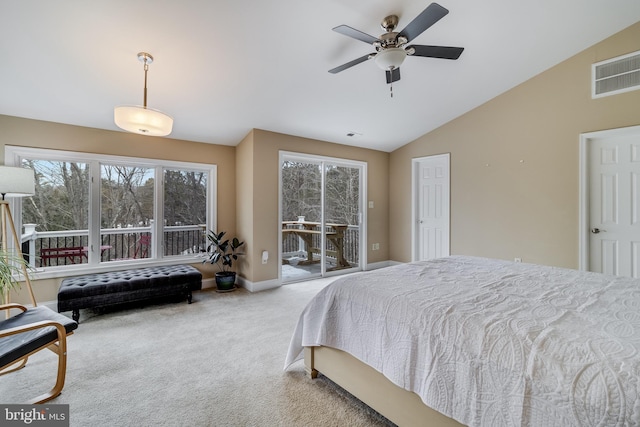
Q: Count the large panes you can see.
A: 5